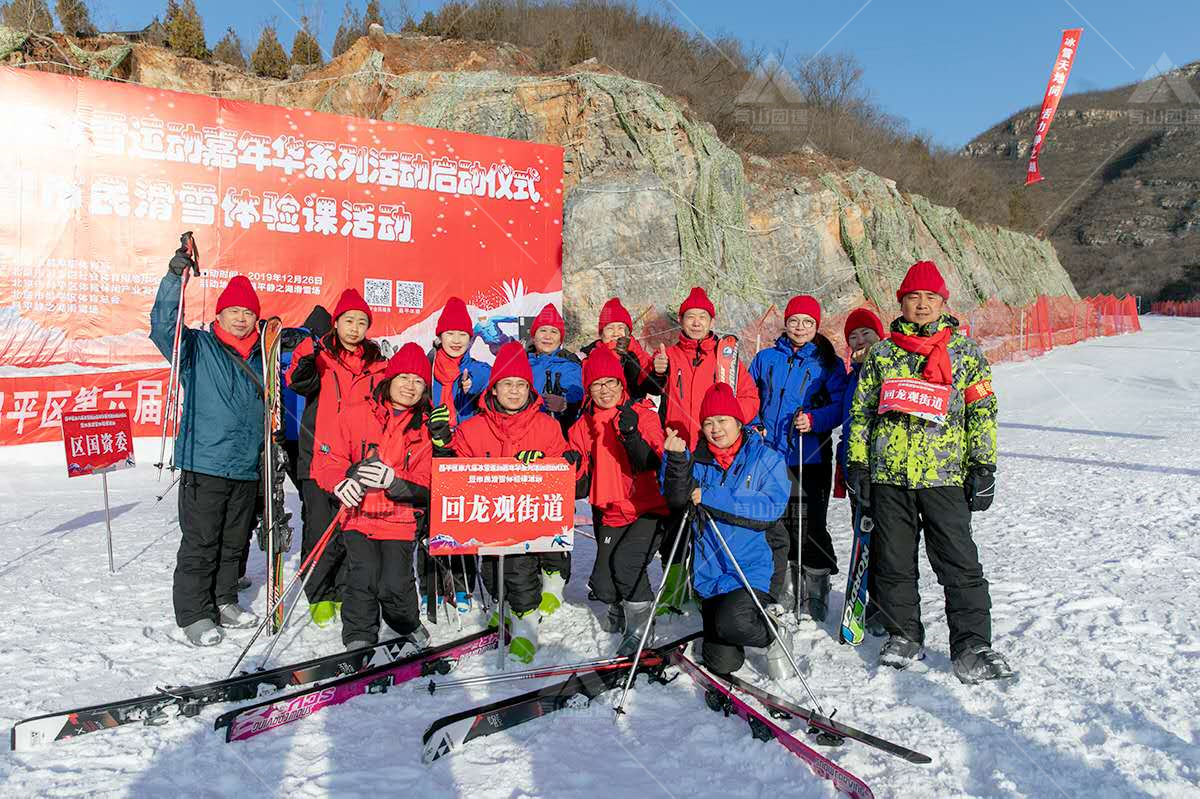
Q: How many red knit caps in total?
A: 13